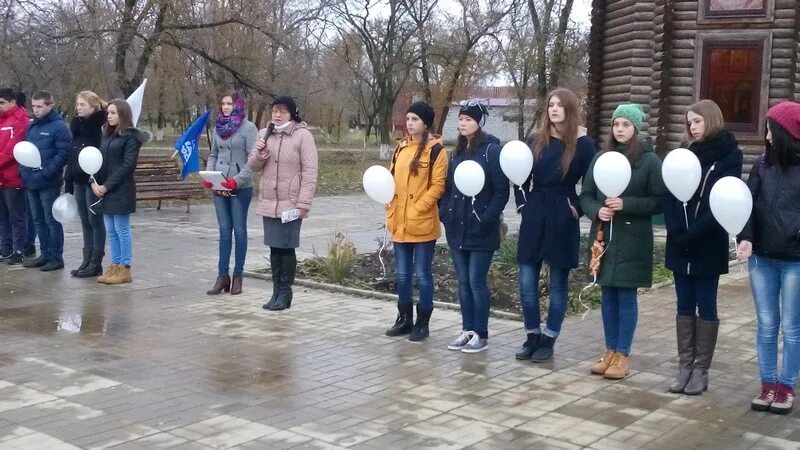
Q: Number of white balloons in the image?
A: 9